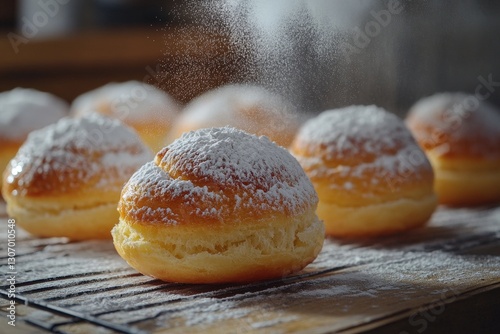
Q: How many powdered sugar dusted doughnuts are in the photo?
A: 7